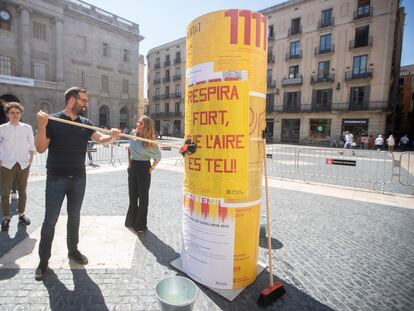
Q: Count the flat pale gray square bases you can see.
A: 1